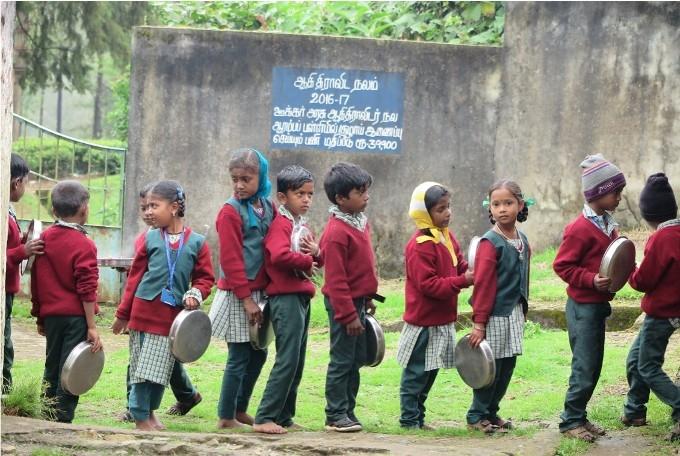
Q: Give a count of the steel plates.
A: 10